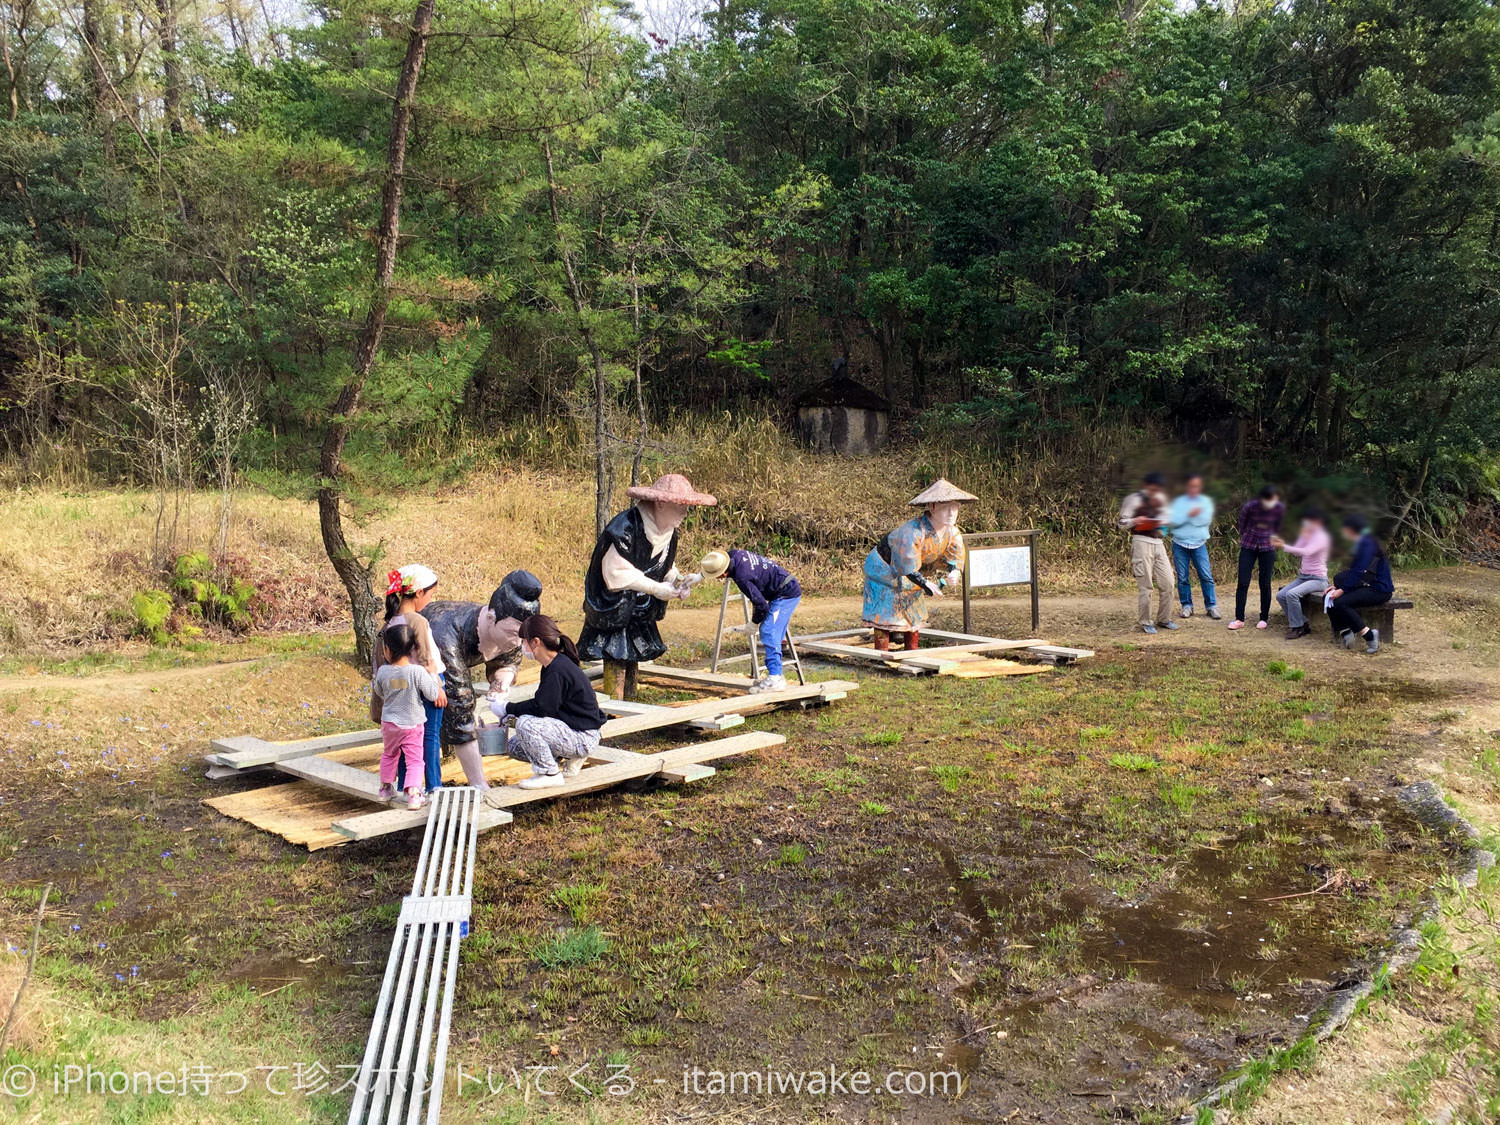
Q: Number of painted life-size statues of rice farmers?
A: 3